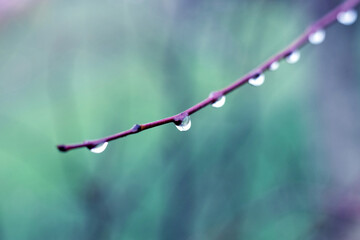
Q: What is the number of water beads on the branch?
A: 8